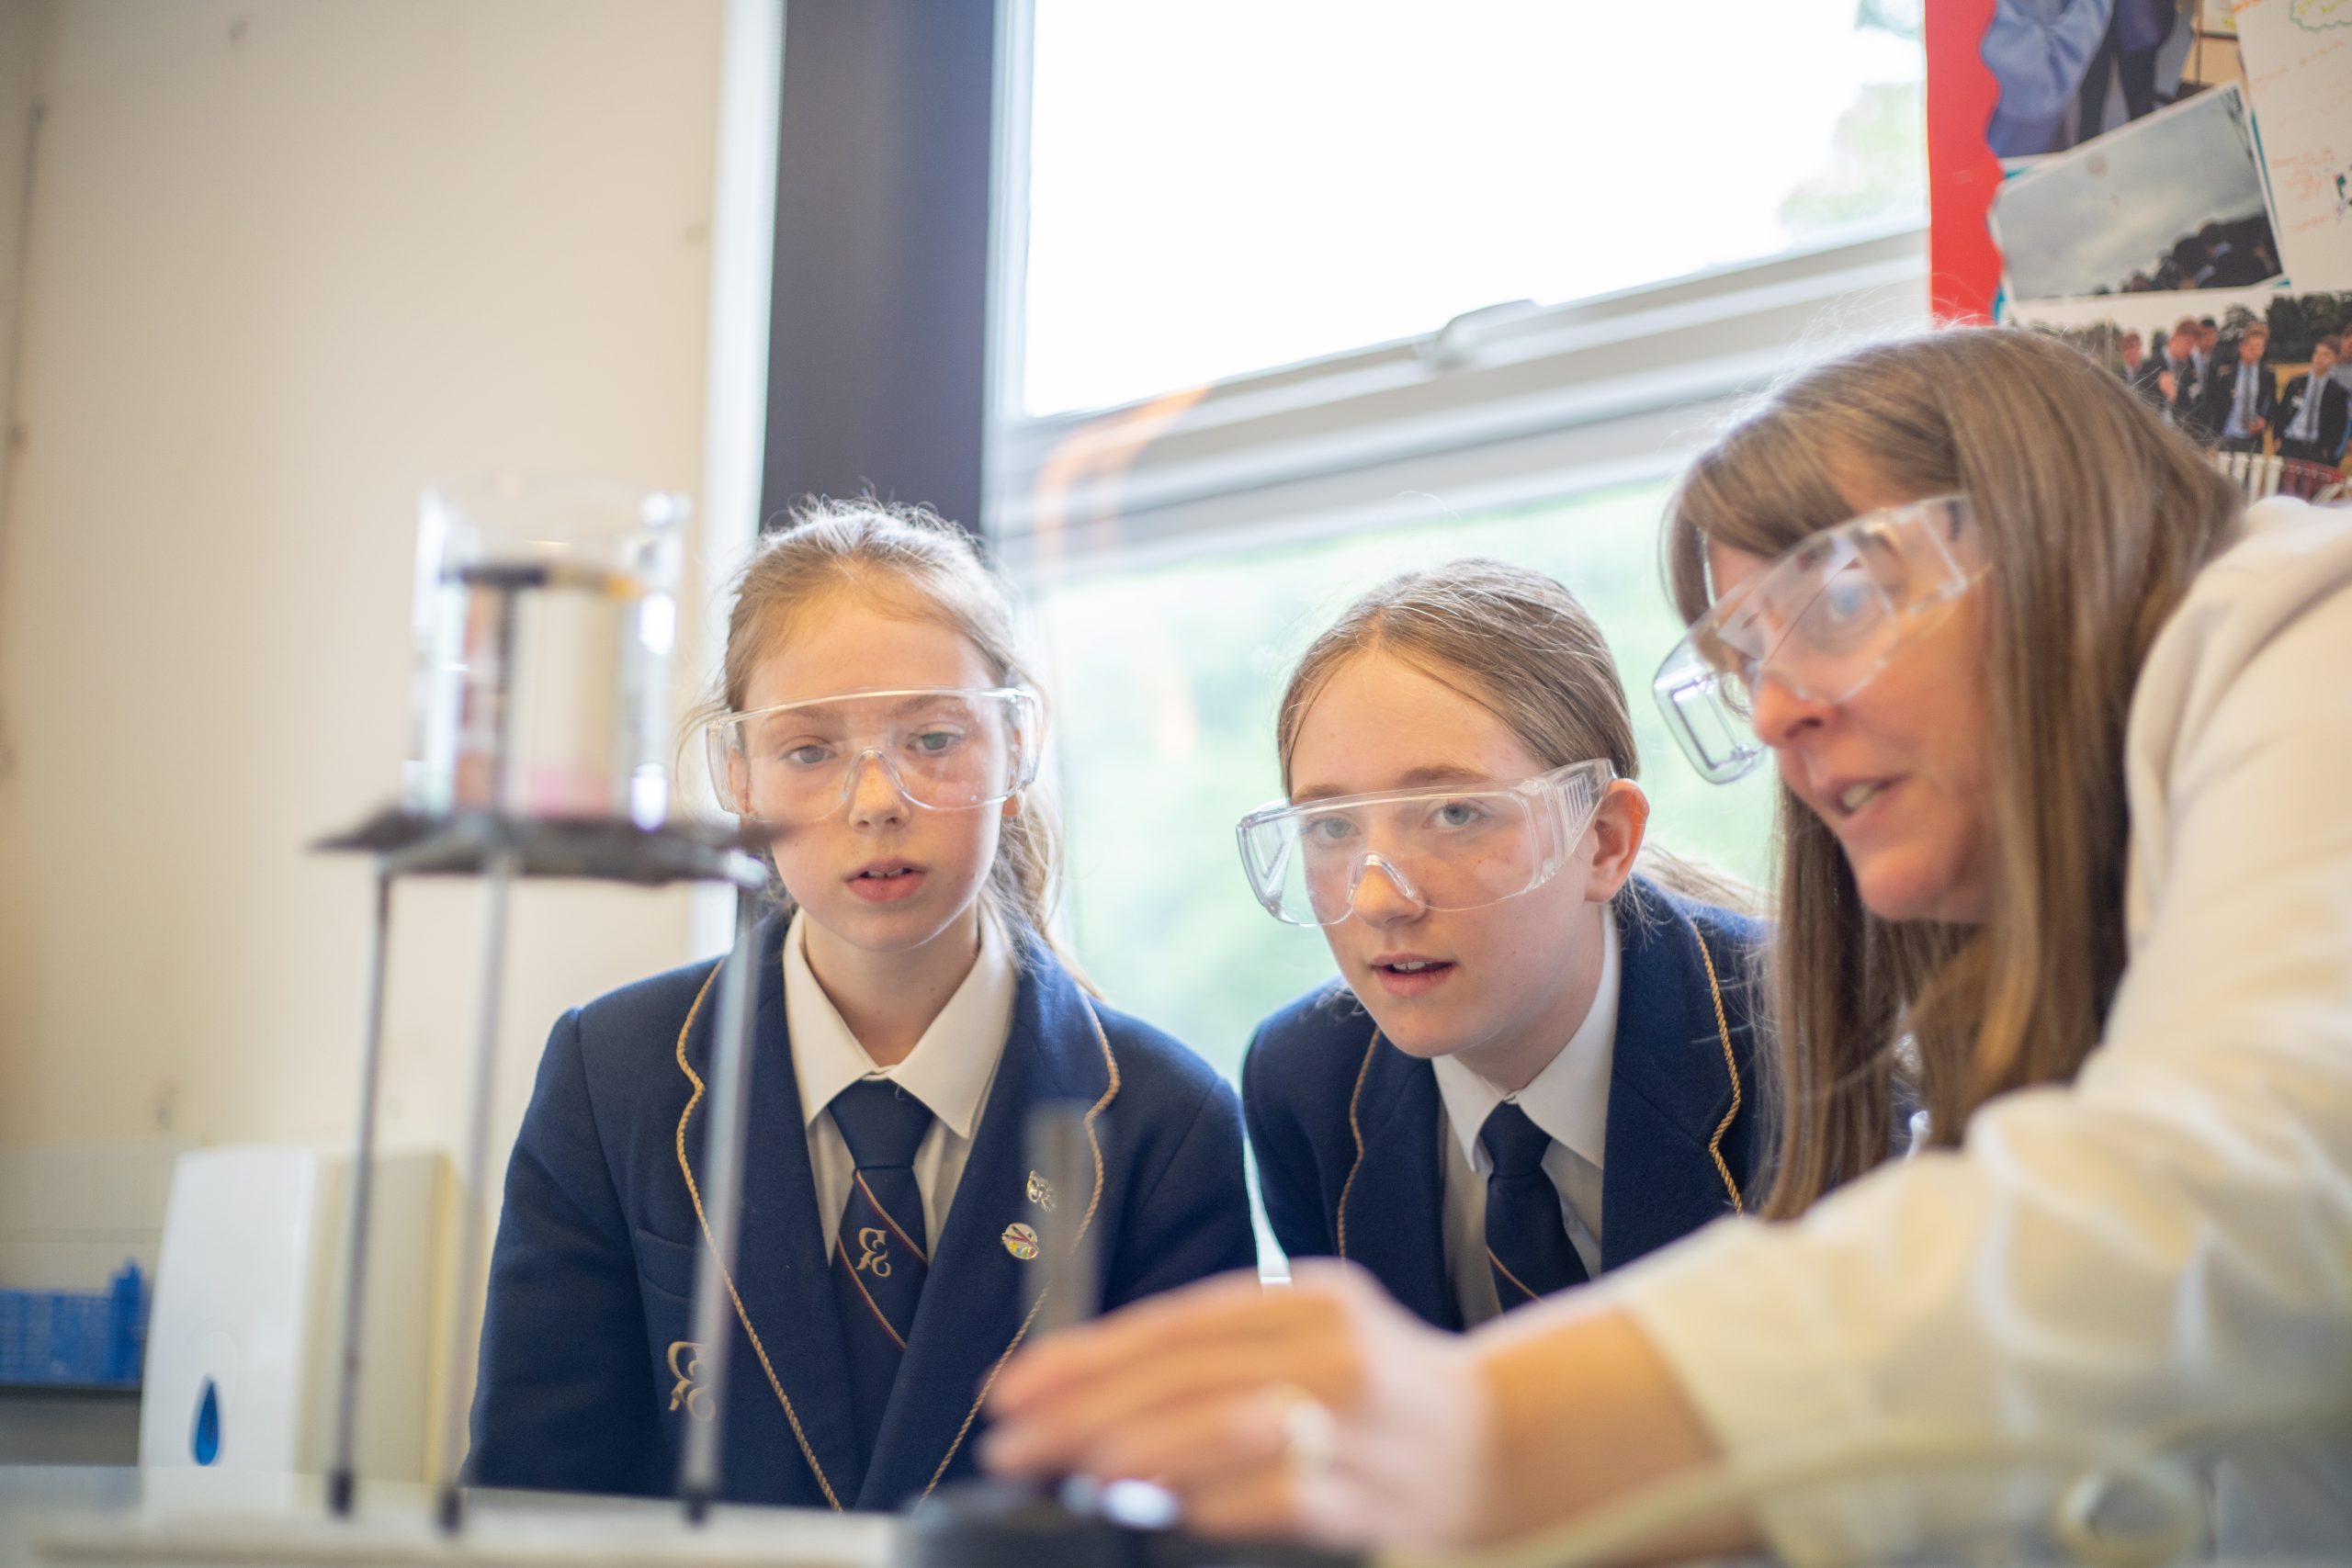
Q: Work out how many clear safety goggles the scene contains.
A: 3